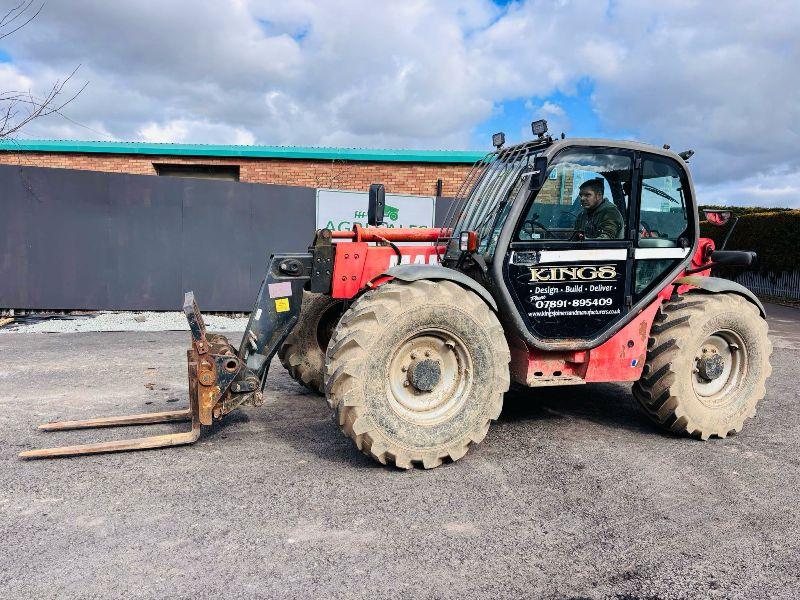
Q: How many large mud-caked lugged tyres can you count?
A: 3